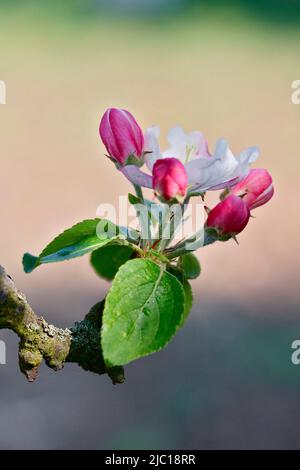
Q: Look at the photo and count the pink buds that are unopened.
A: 4